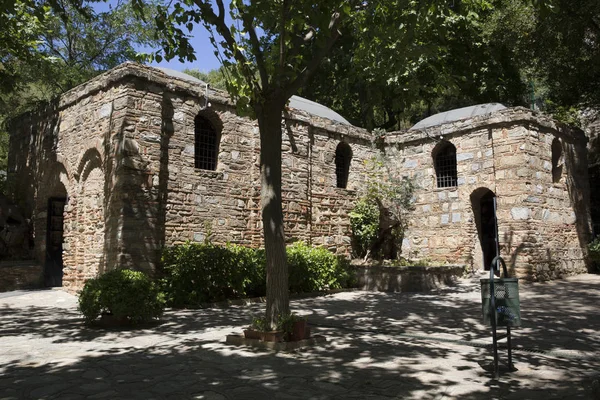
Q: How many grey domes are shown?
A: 3